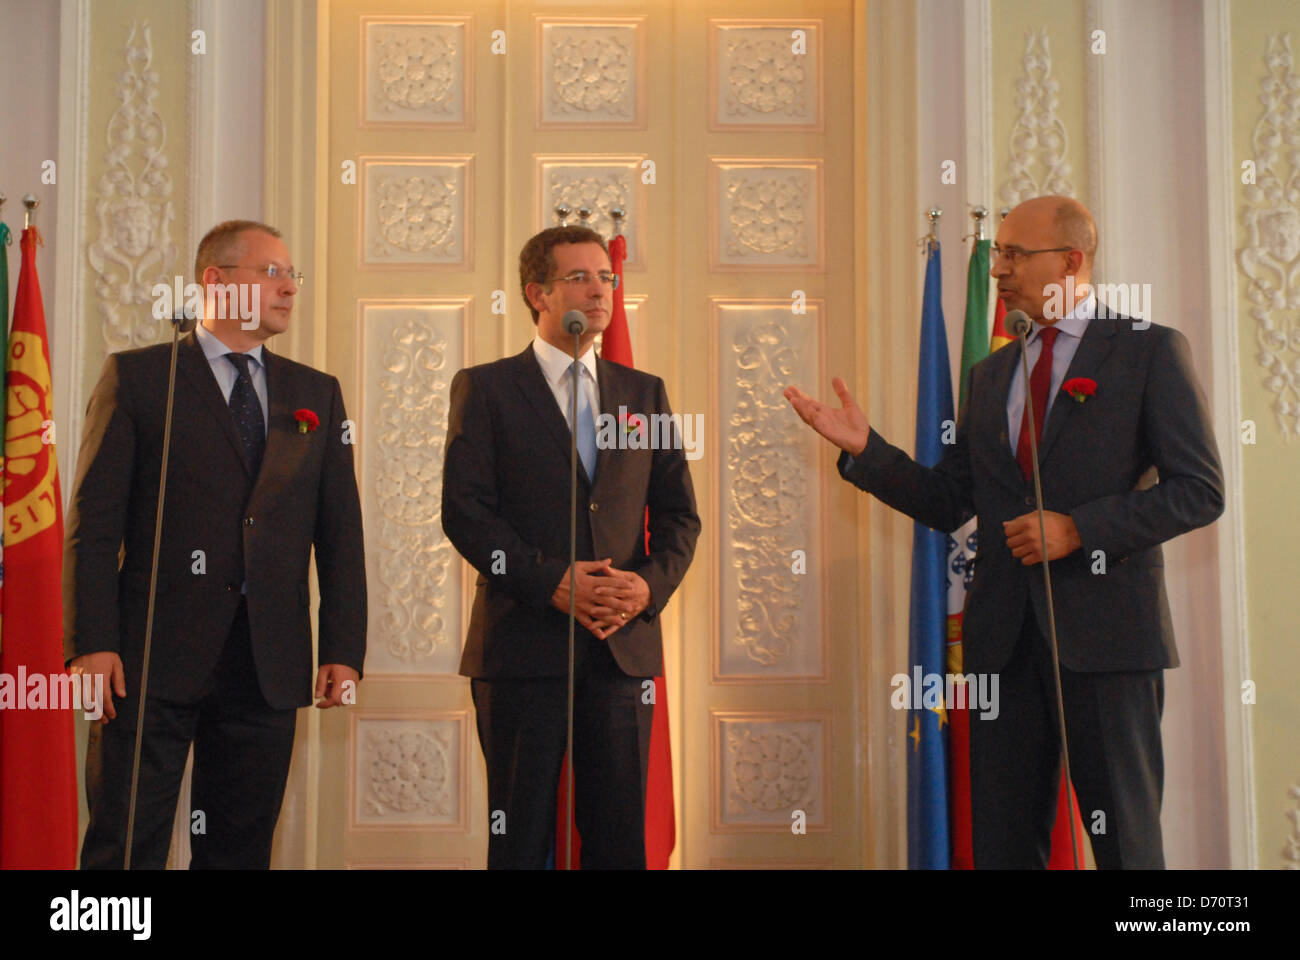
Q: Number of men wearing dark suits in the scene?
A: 3